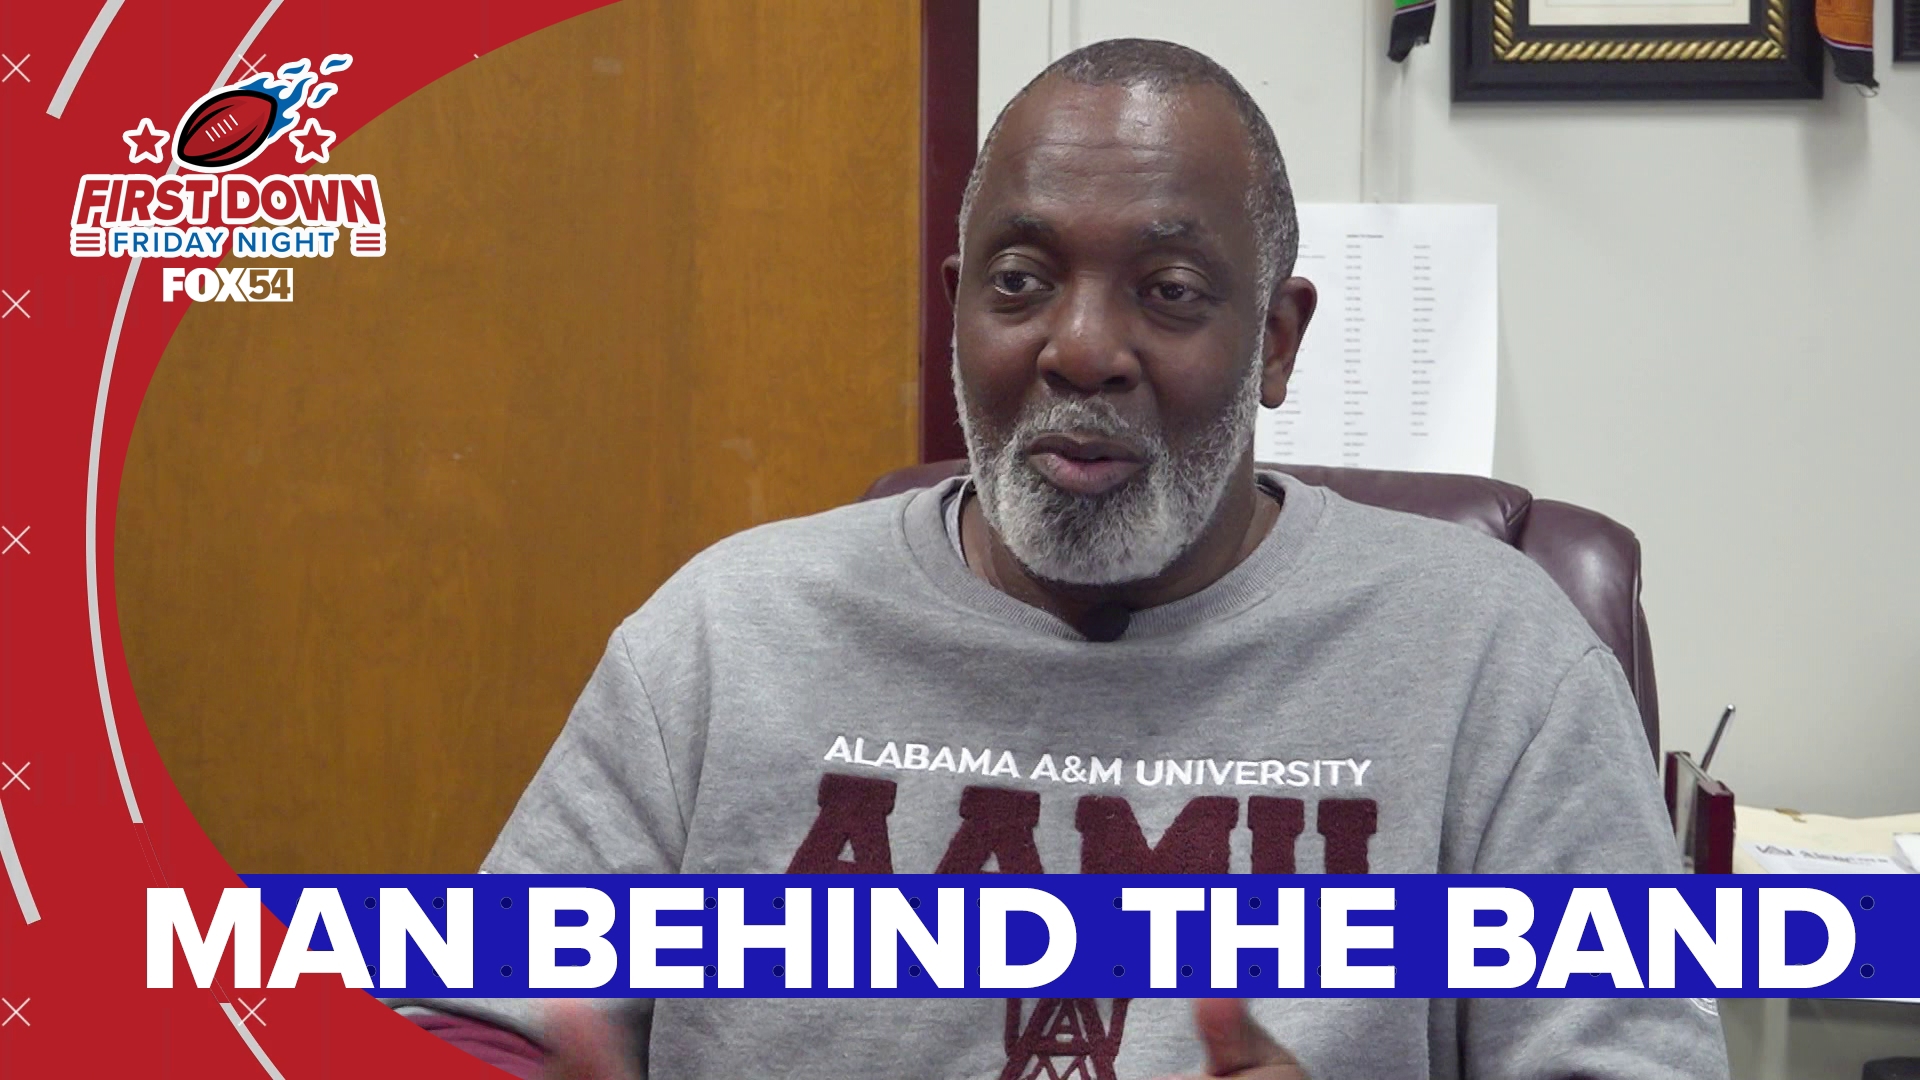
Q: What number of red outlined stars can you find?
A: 2